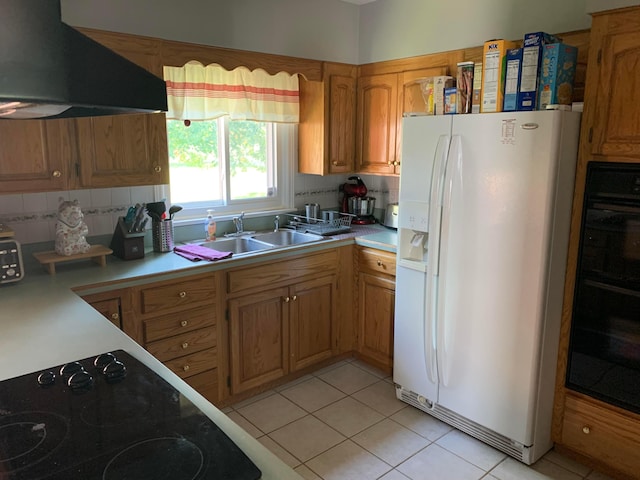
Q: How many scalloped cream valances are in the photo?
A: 1